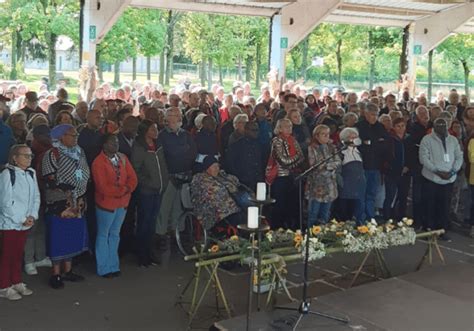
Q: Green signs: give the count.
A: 3